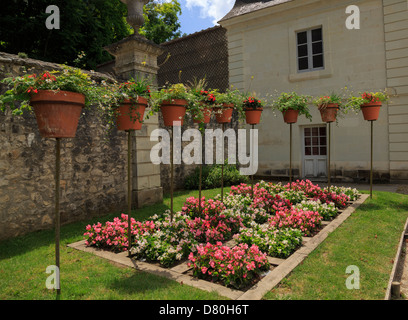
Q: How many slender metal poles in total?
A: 9